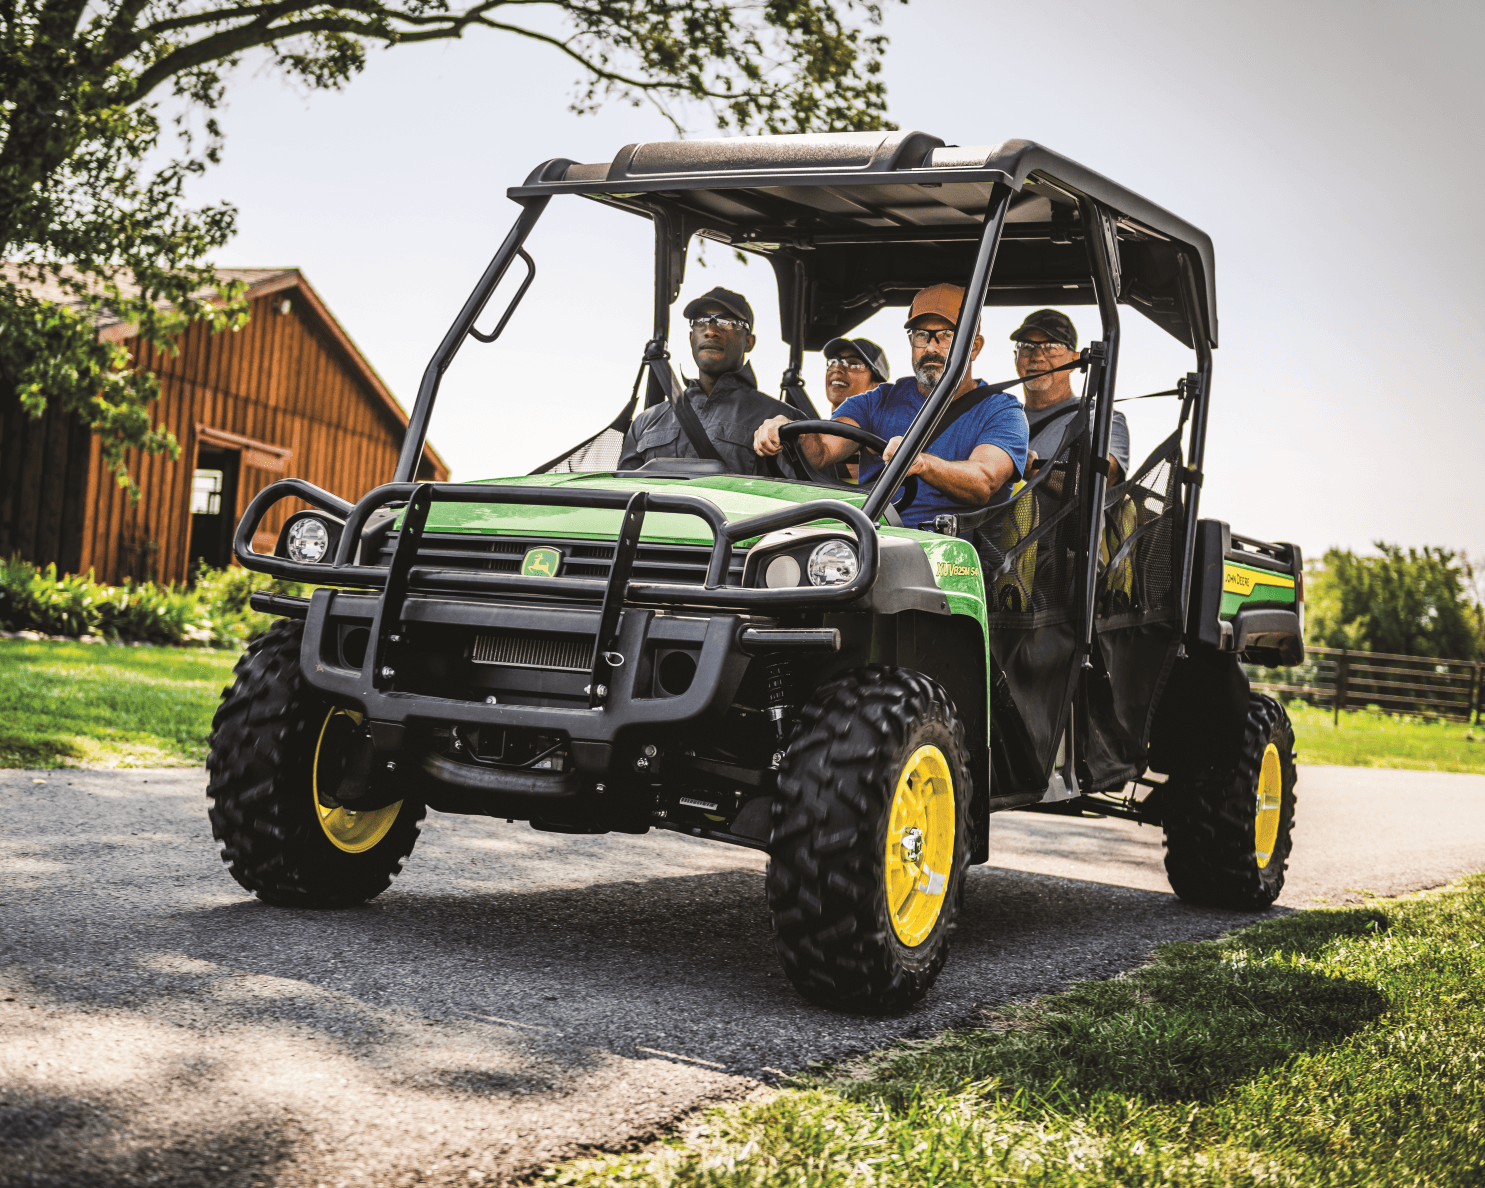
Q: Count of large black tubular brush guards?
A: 1